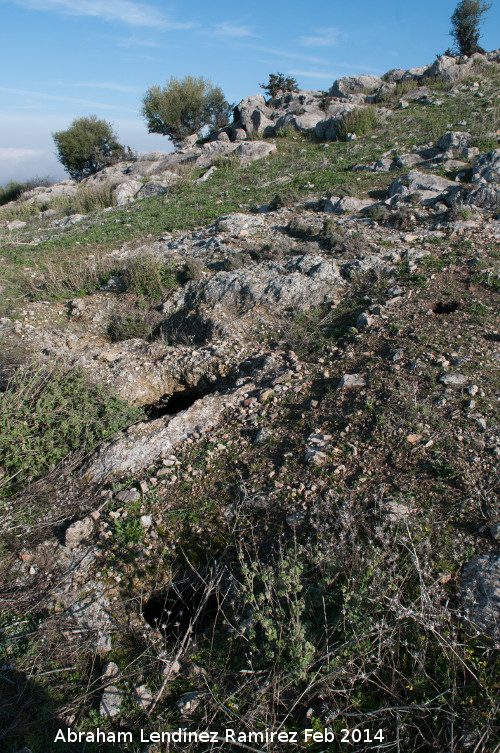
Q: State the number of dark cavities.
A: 3